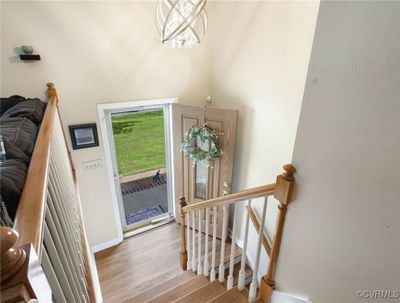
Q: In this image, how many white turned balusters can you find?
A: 9